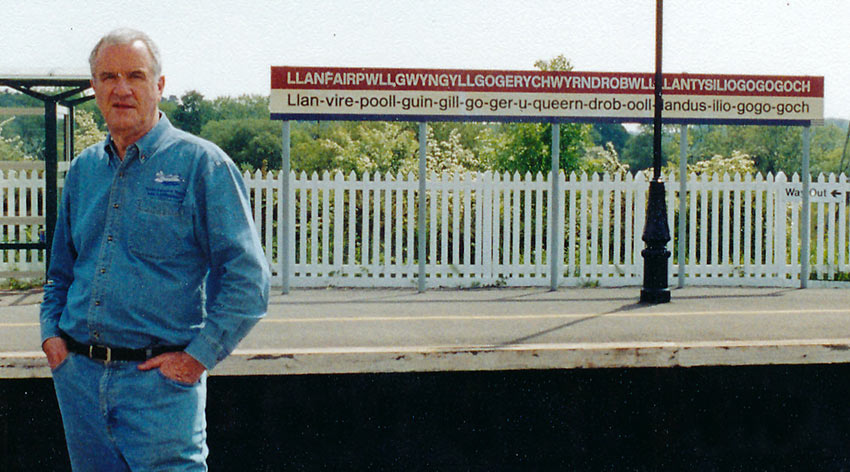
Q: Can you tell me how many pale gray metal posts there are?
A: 5